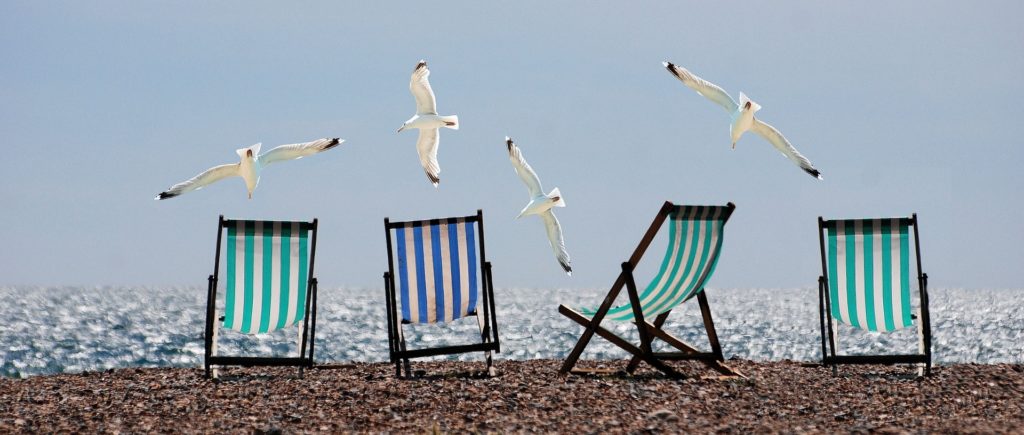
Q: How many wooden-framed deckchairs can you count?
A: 4